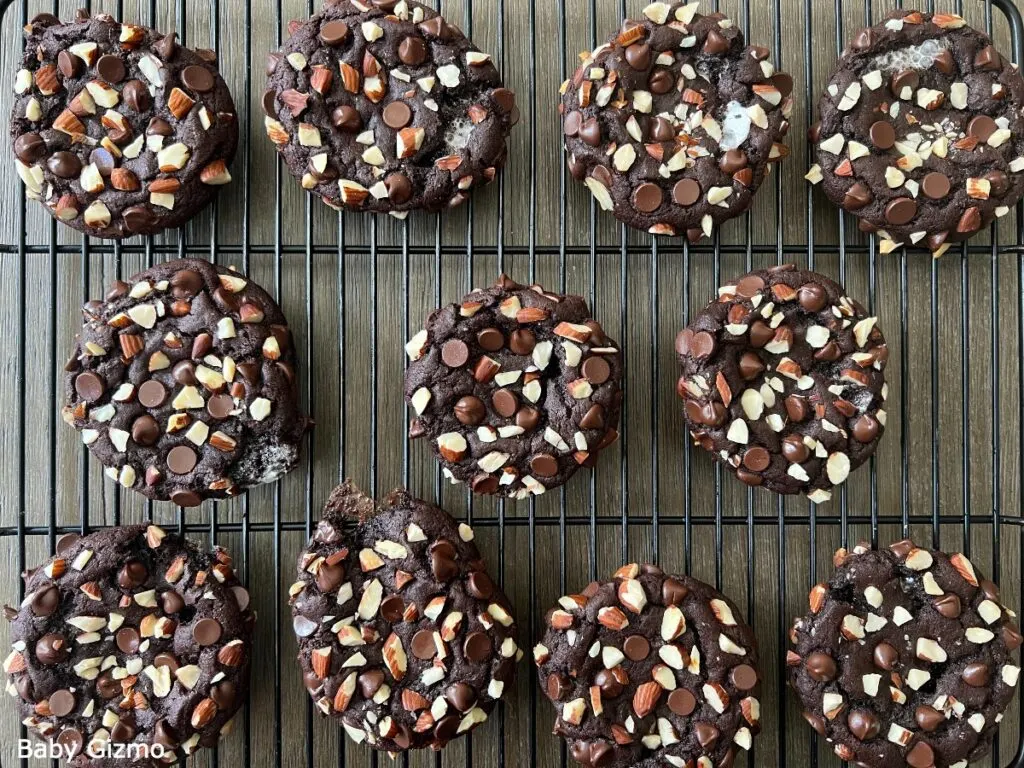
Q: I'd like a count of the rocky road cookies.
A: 11